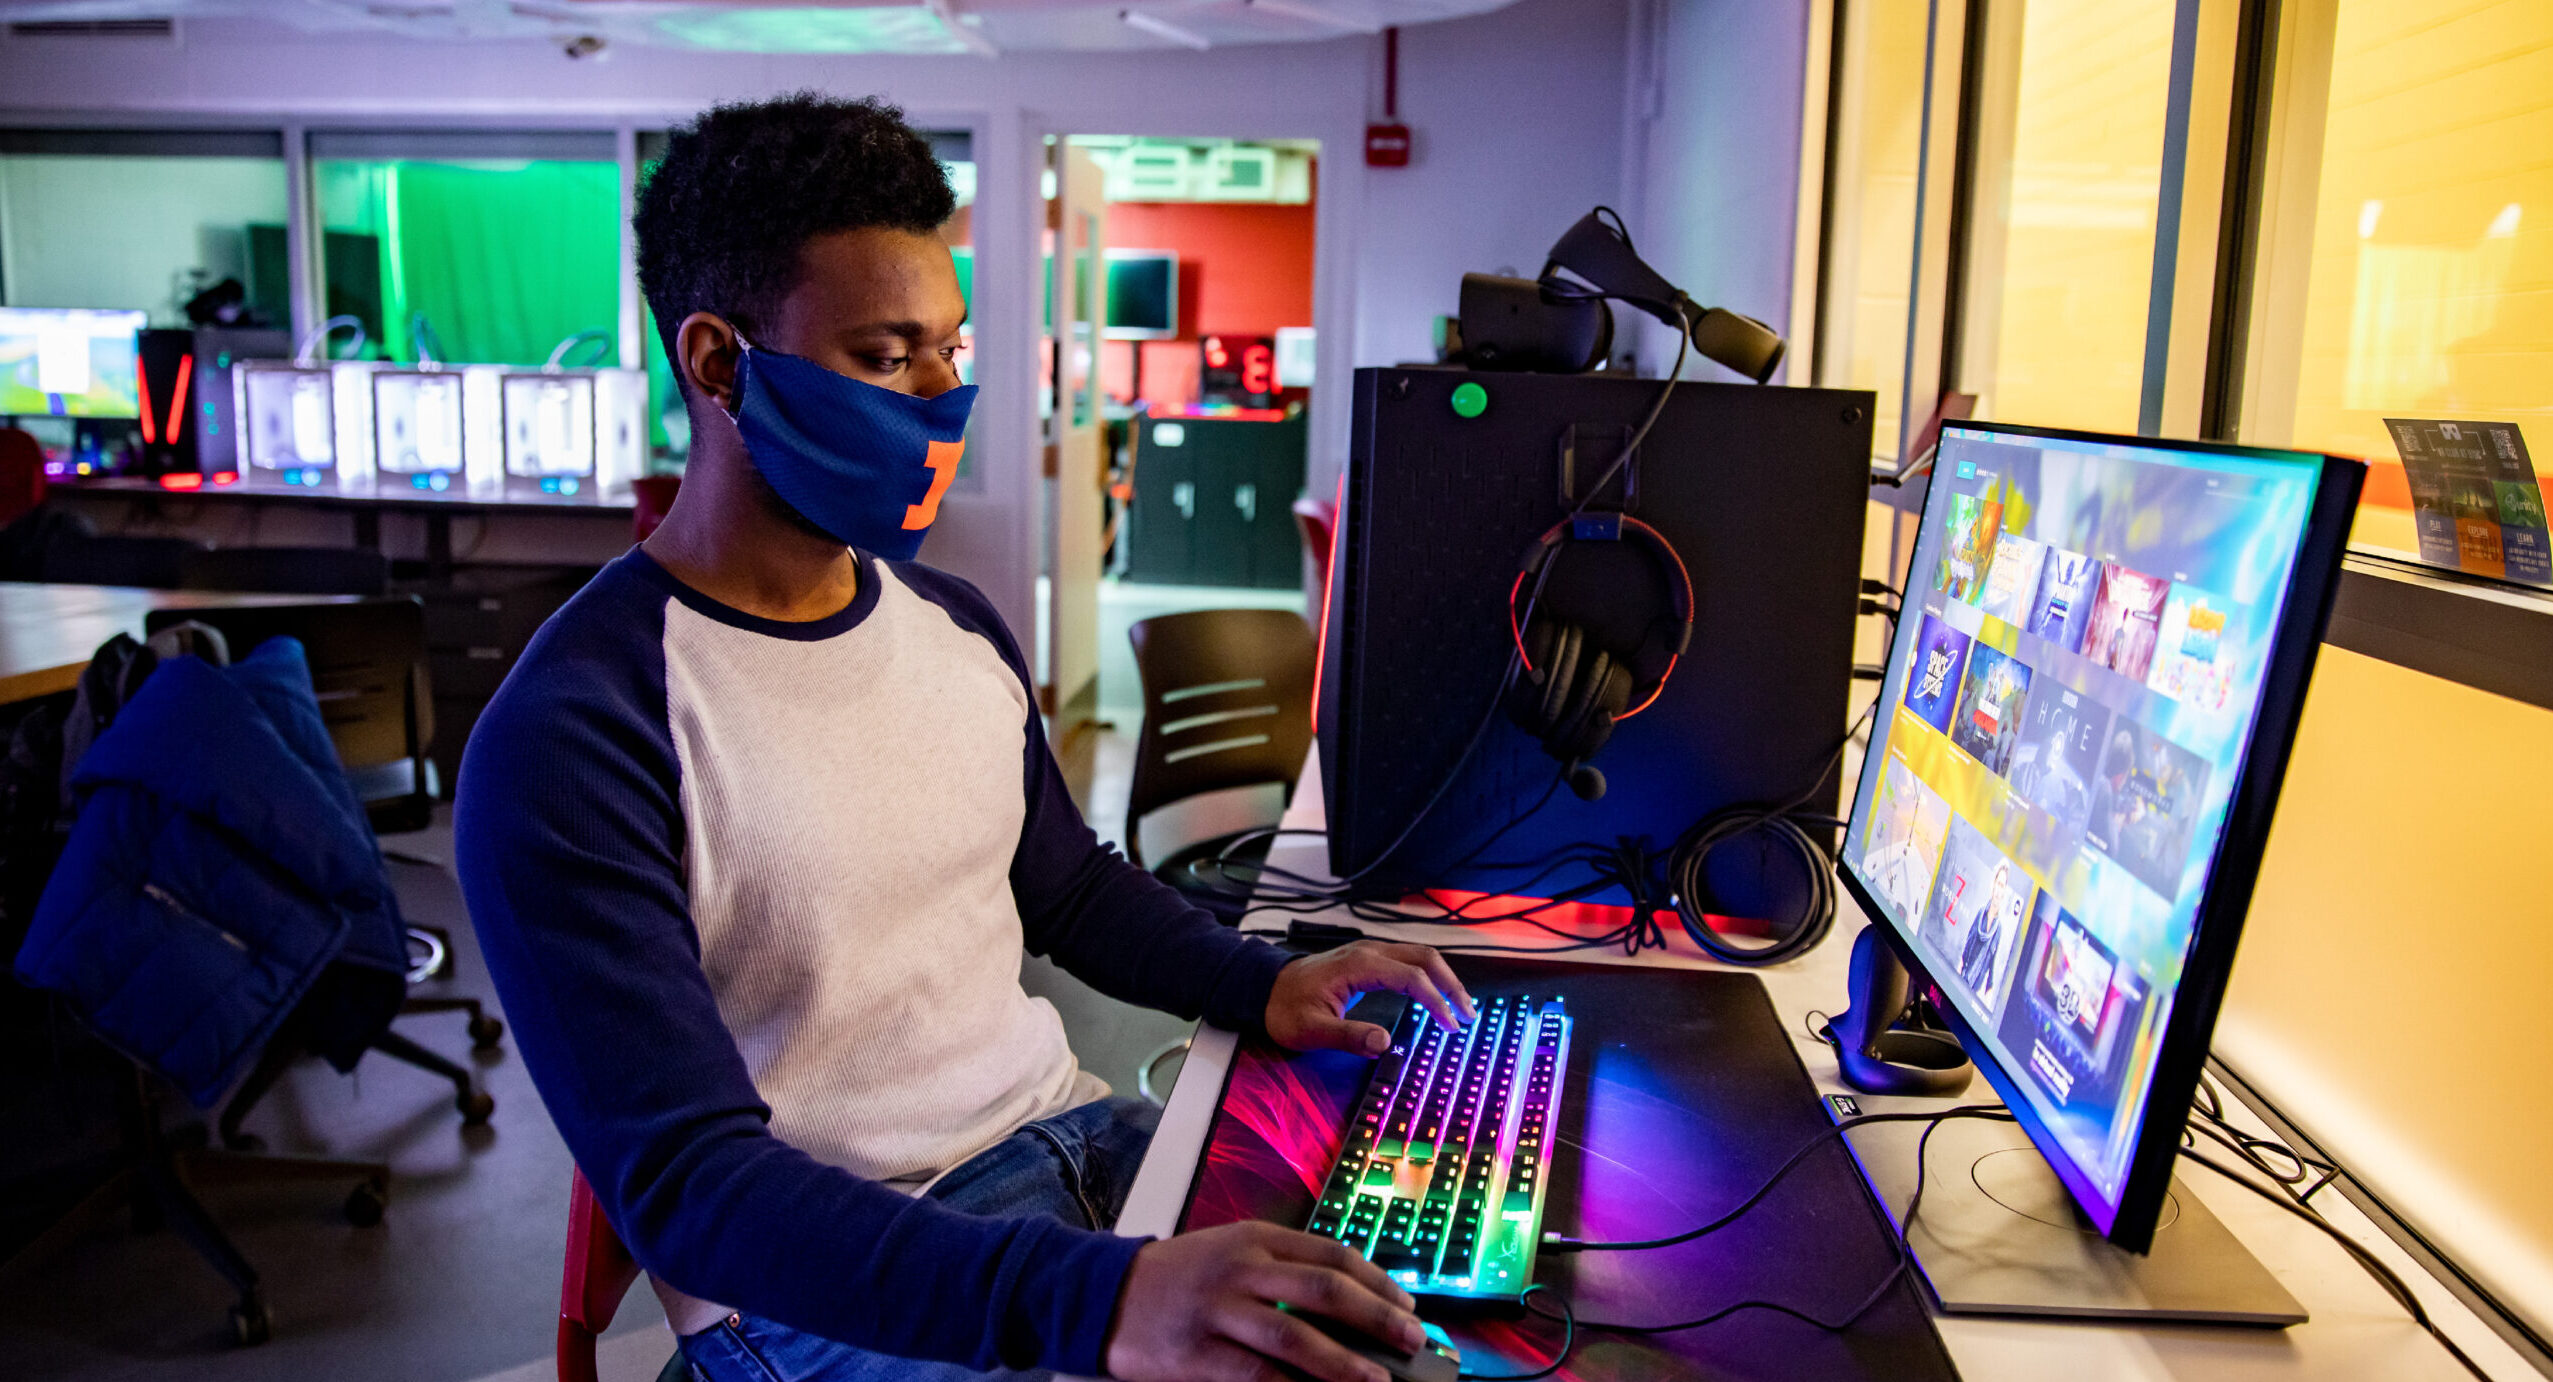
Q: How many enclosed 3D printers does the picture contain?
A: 3